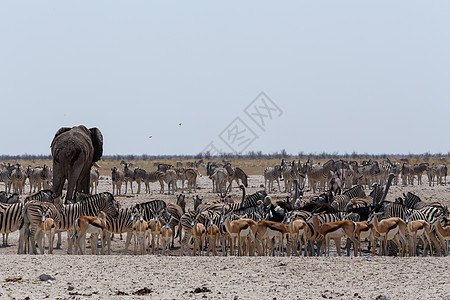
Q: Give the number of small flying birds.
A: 2